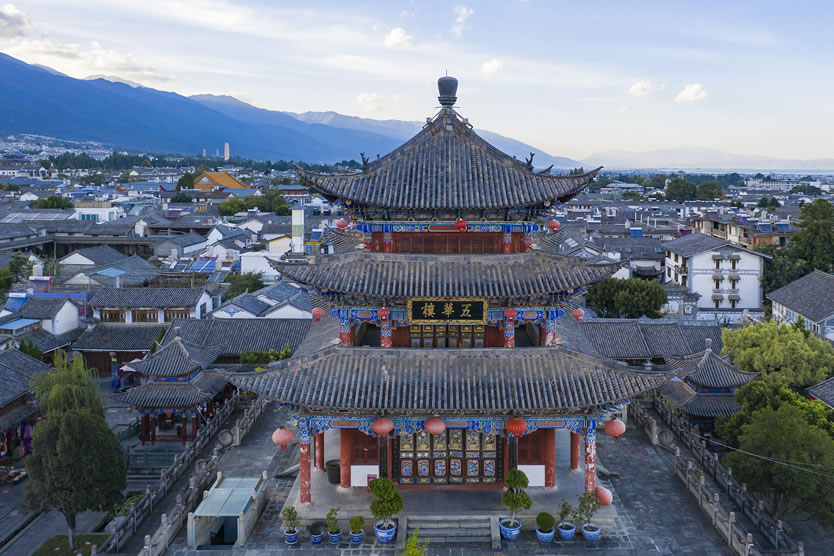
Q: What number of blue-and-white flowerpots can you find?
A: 9